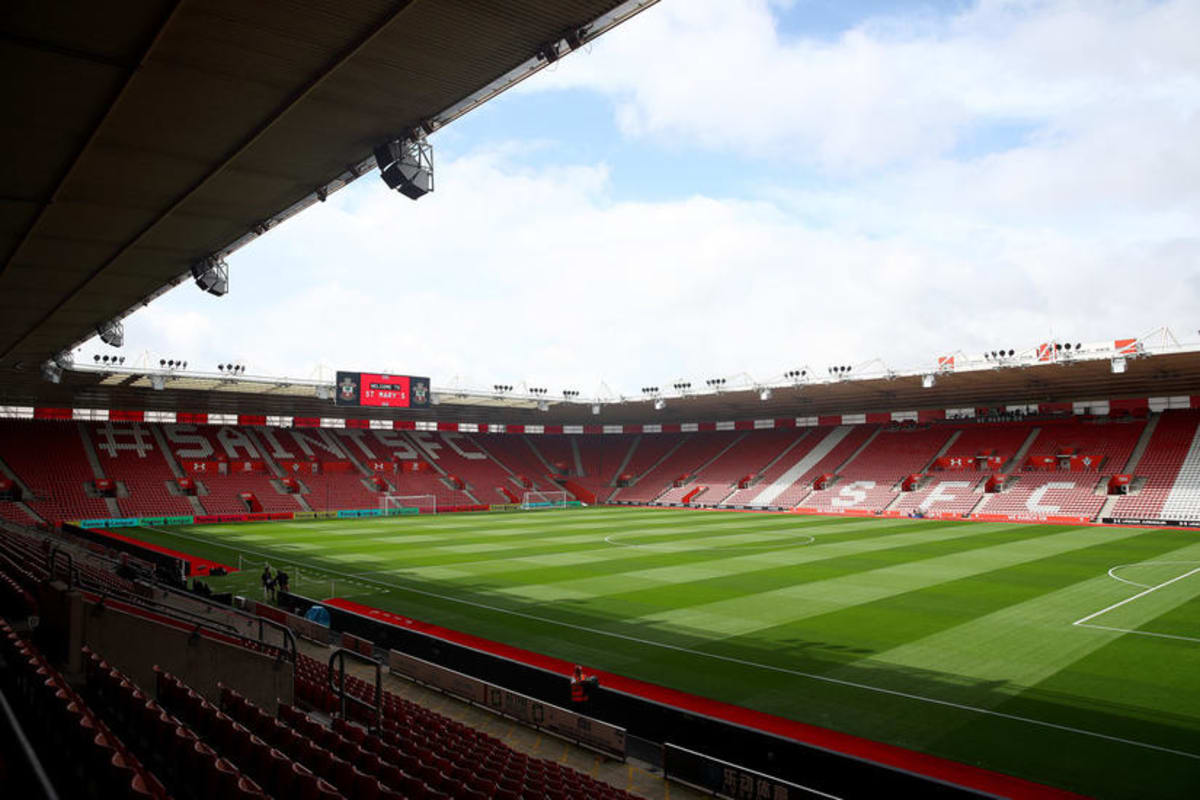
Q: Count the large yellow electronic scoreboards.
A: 0